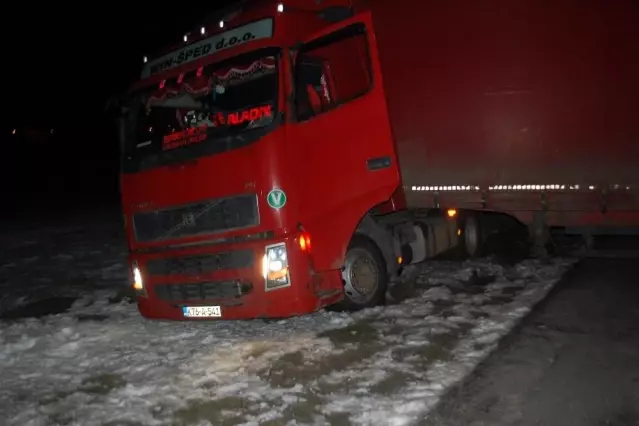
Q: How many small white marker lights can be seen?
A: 5